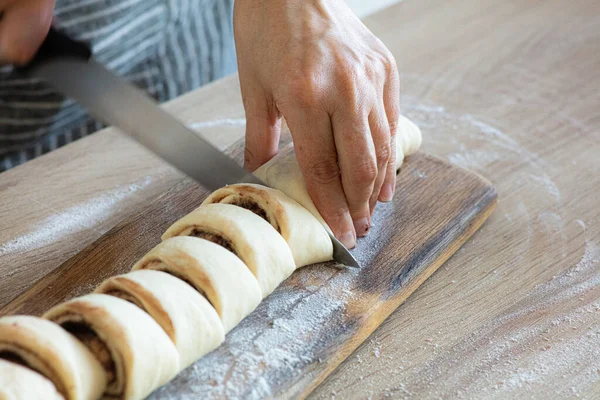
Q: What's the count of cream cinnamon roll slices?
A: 7